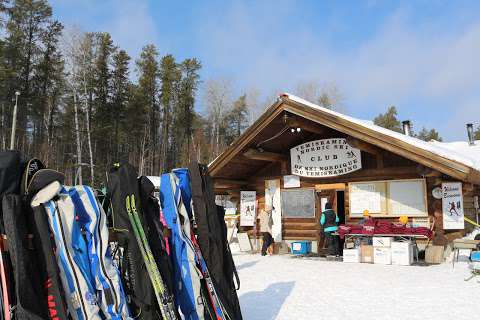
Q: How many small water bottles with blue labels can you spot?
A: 0